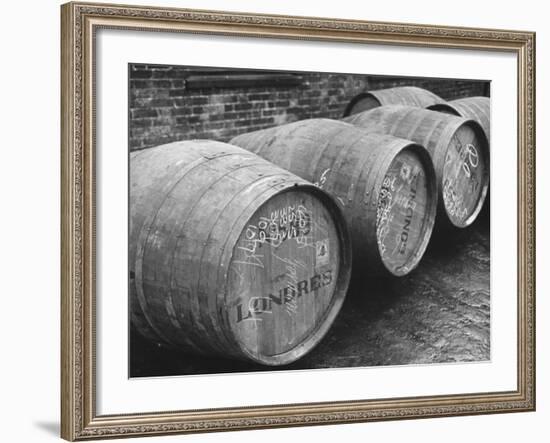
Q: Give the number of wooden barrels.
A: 5